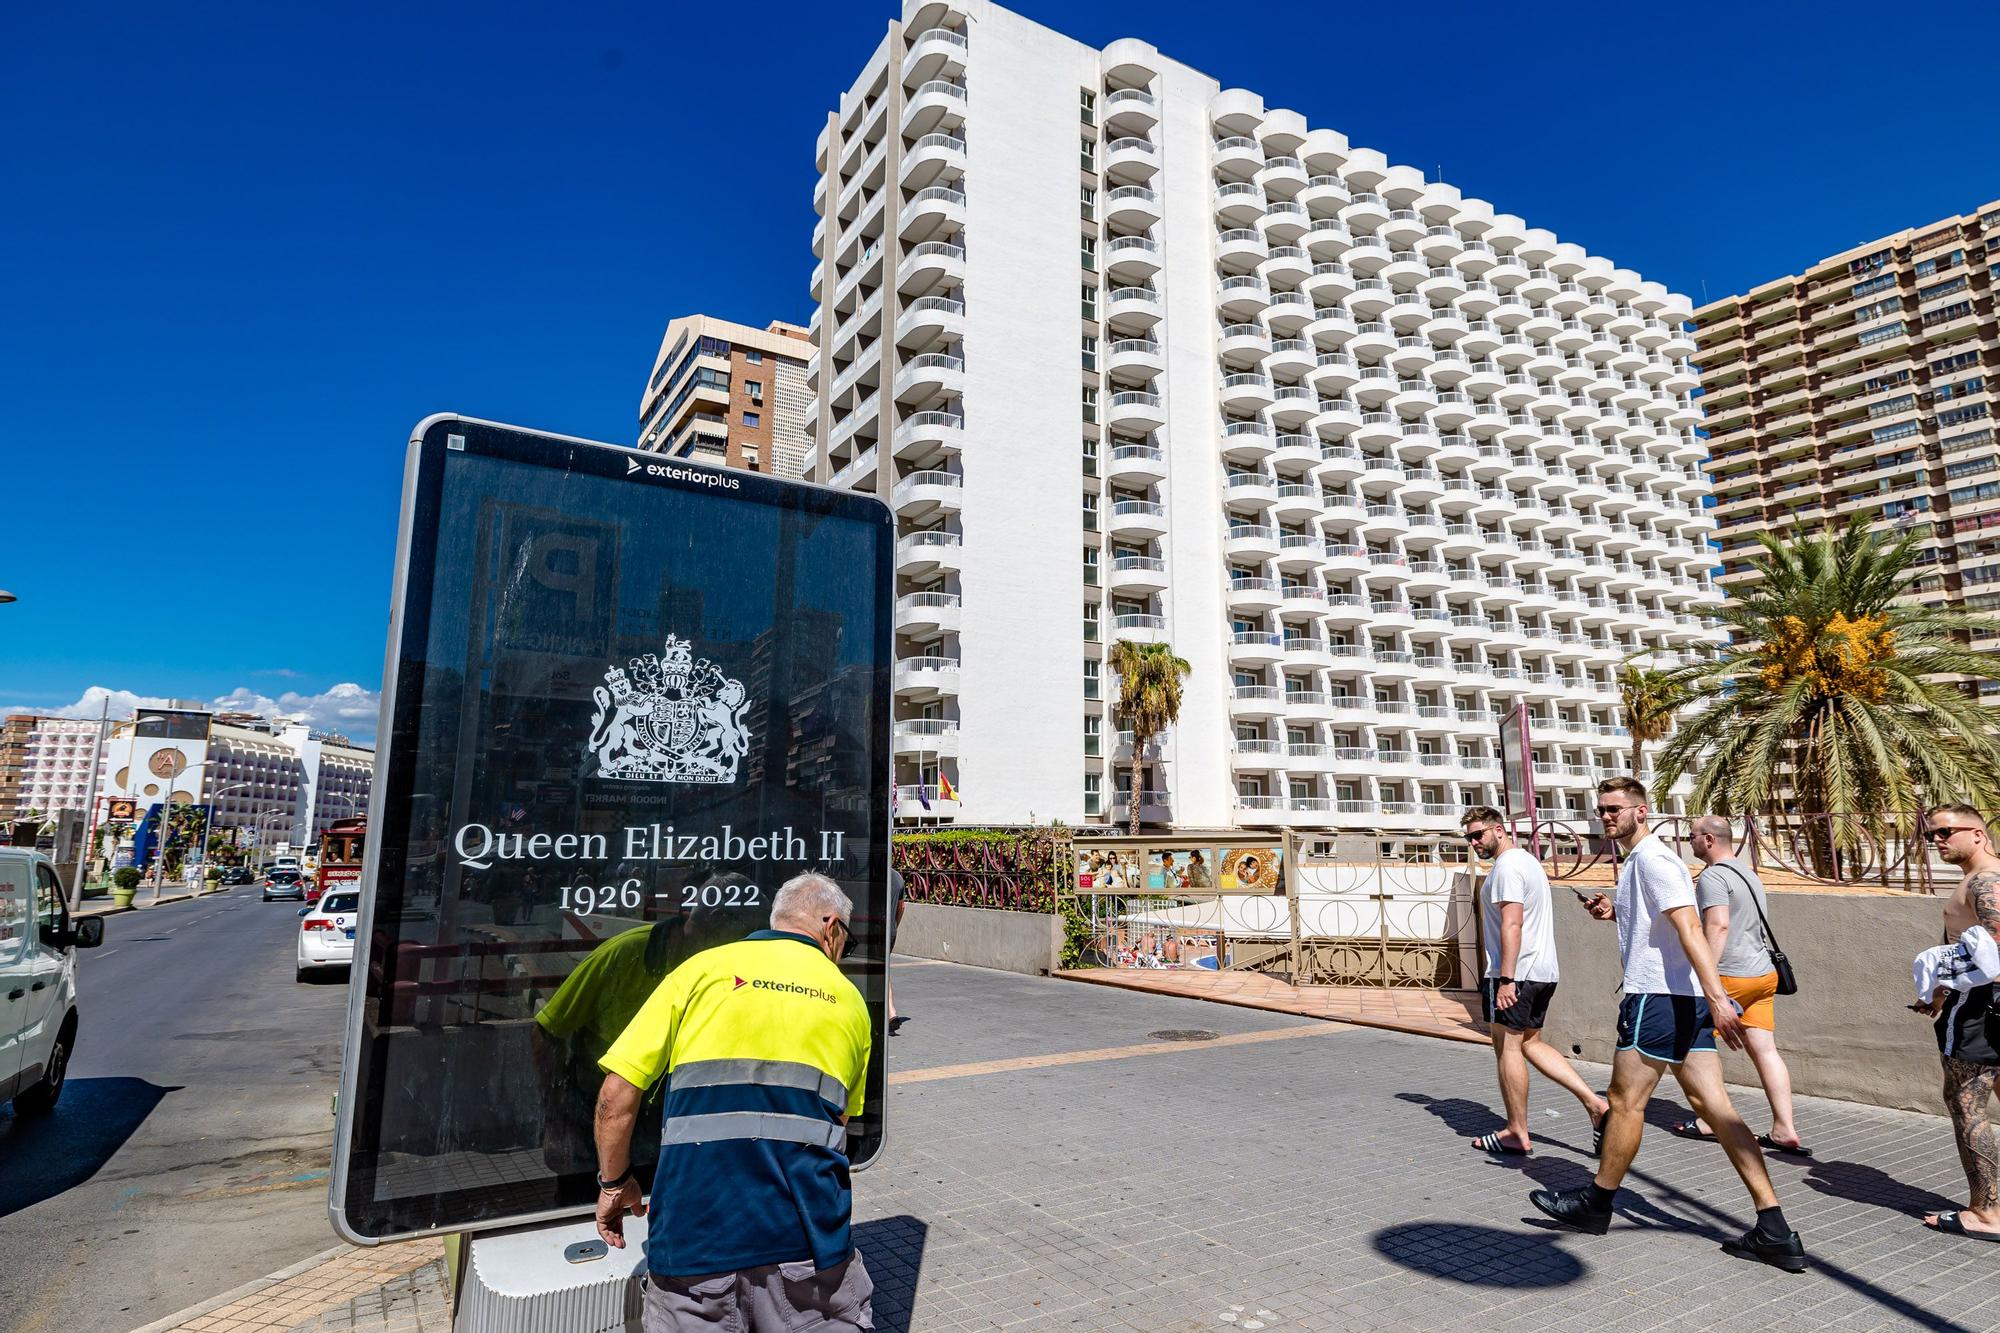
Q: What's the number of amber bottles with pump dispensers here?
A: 0